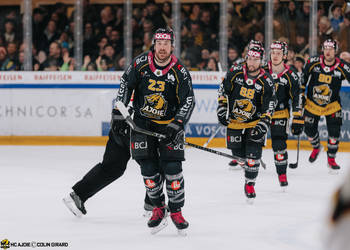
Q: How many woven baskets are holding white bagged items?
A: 0